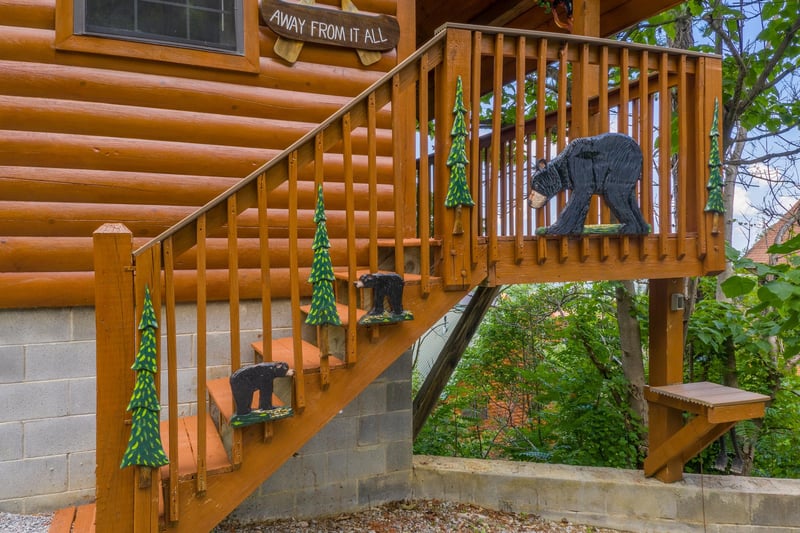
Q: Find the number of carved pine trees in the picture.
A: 4